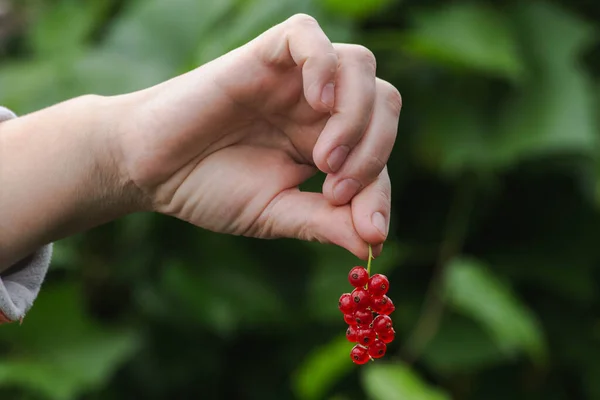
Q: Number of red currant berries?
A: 13